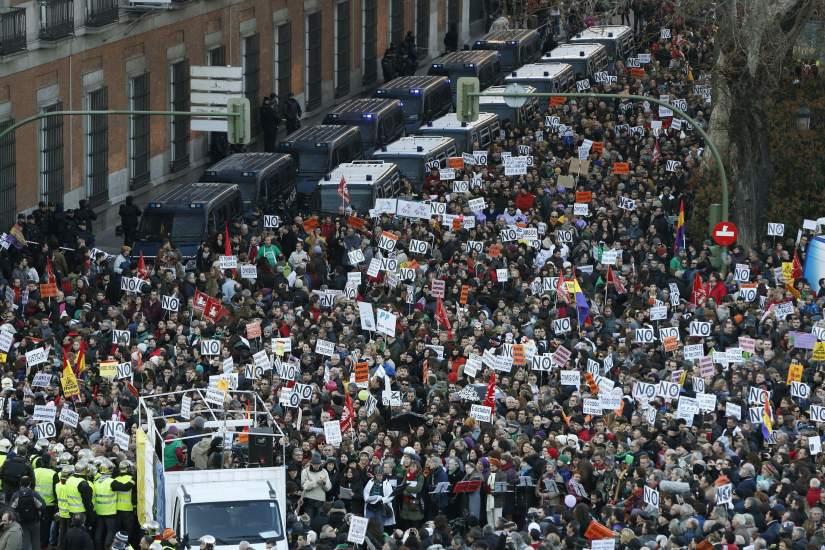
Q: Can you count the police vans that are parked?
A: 14